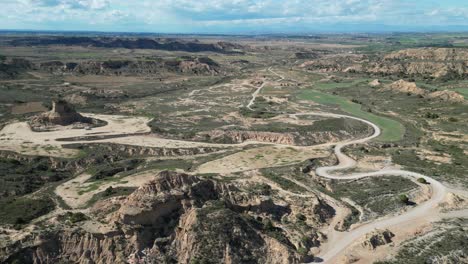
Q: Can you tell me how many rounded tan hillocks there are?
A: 3